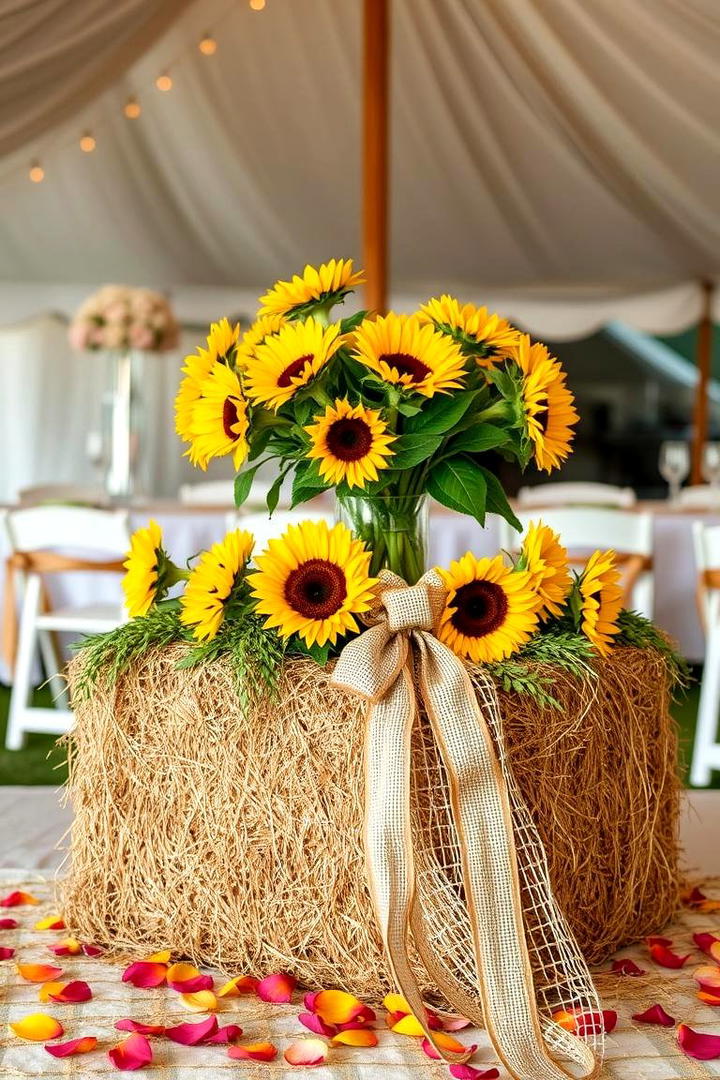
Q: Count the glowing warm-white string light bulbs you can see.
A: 6